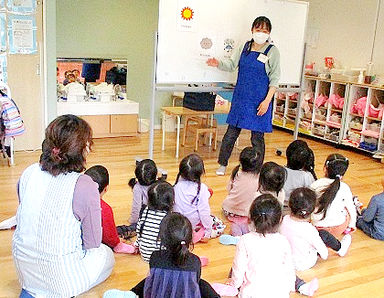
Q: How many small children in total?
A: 12